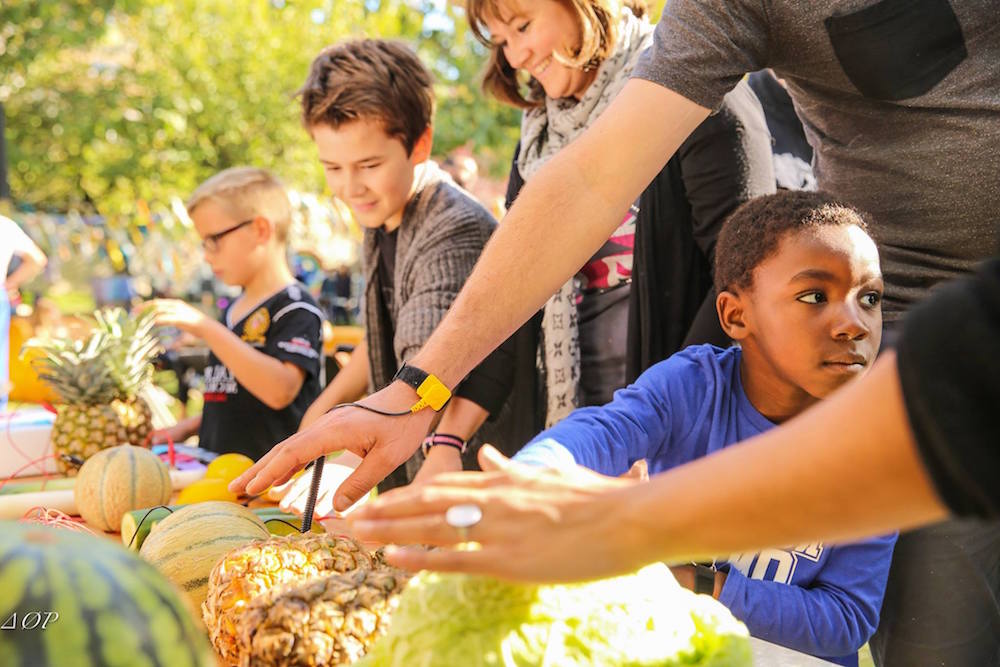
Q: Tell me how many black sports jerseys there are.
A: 1